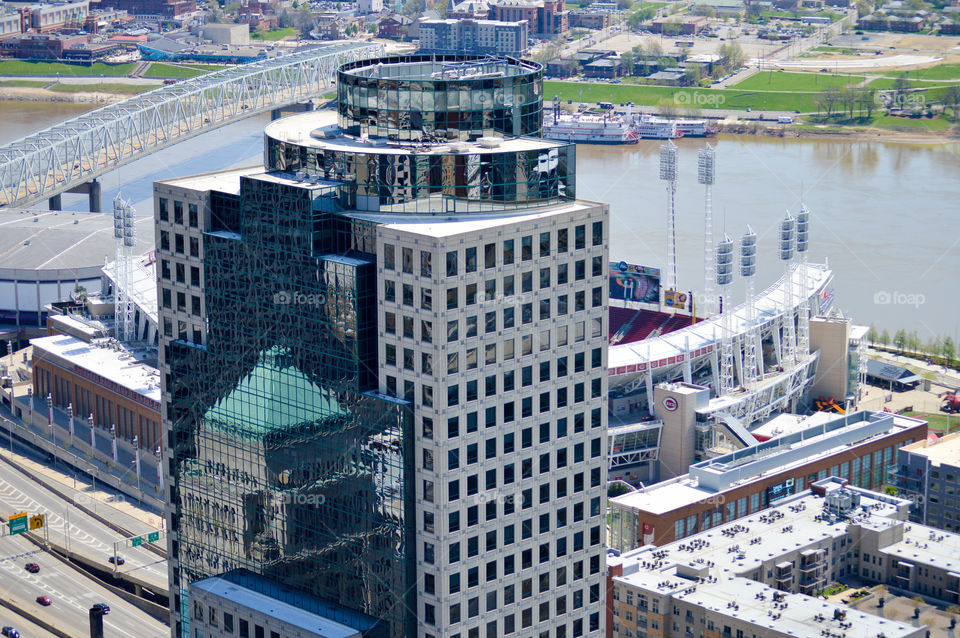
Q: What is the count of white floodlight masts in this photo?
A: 8